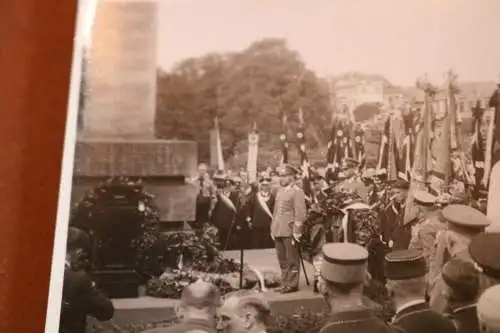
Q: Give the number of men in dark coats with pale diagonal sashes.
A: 2